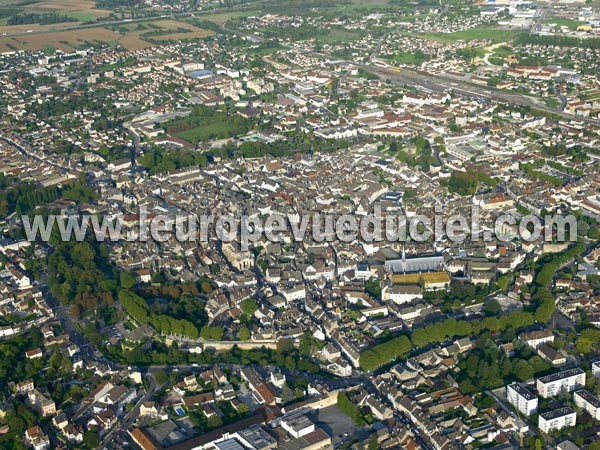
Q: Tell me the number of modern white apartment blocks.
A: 5